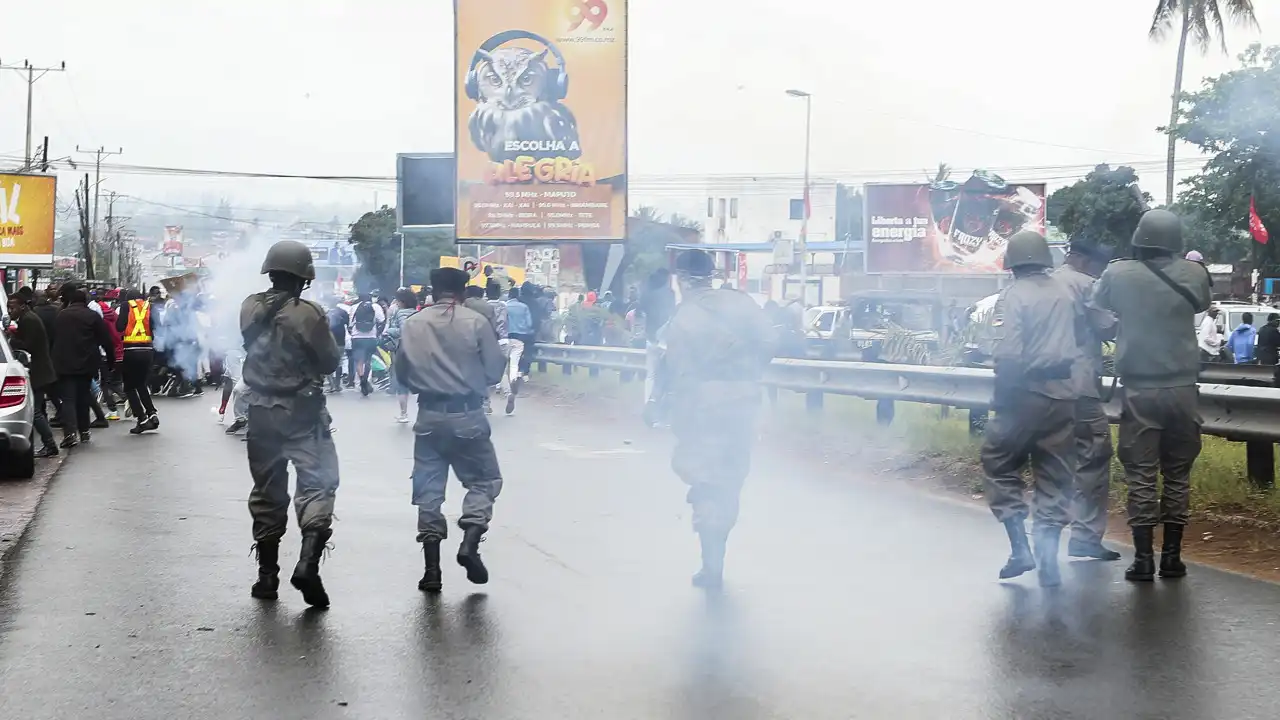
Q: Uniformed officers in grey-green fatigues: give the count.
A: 6